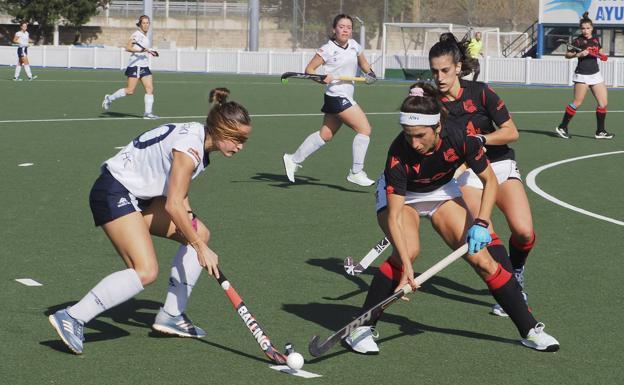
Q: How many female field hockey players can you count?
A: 7